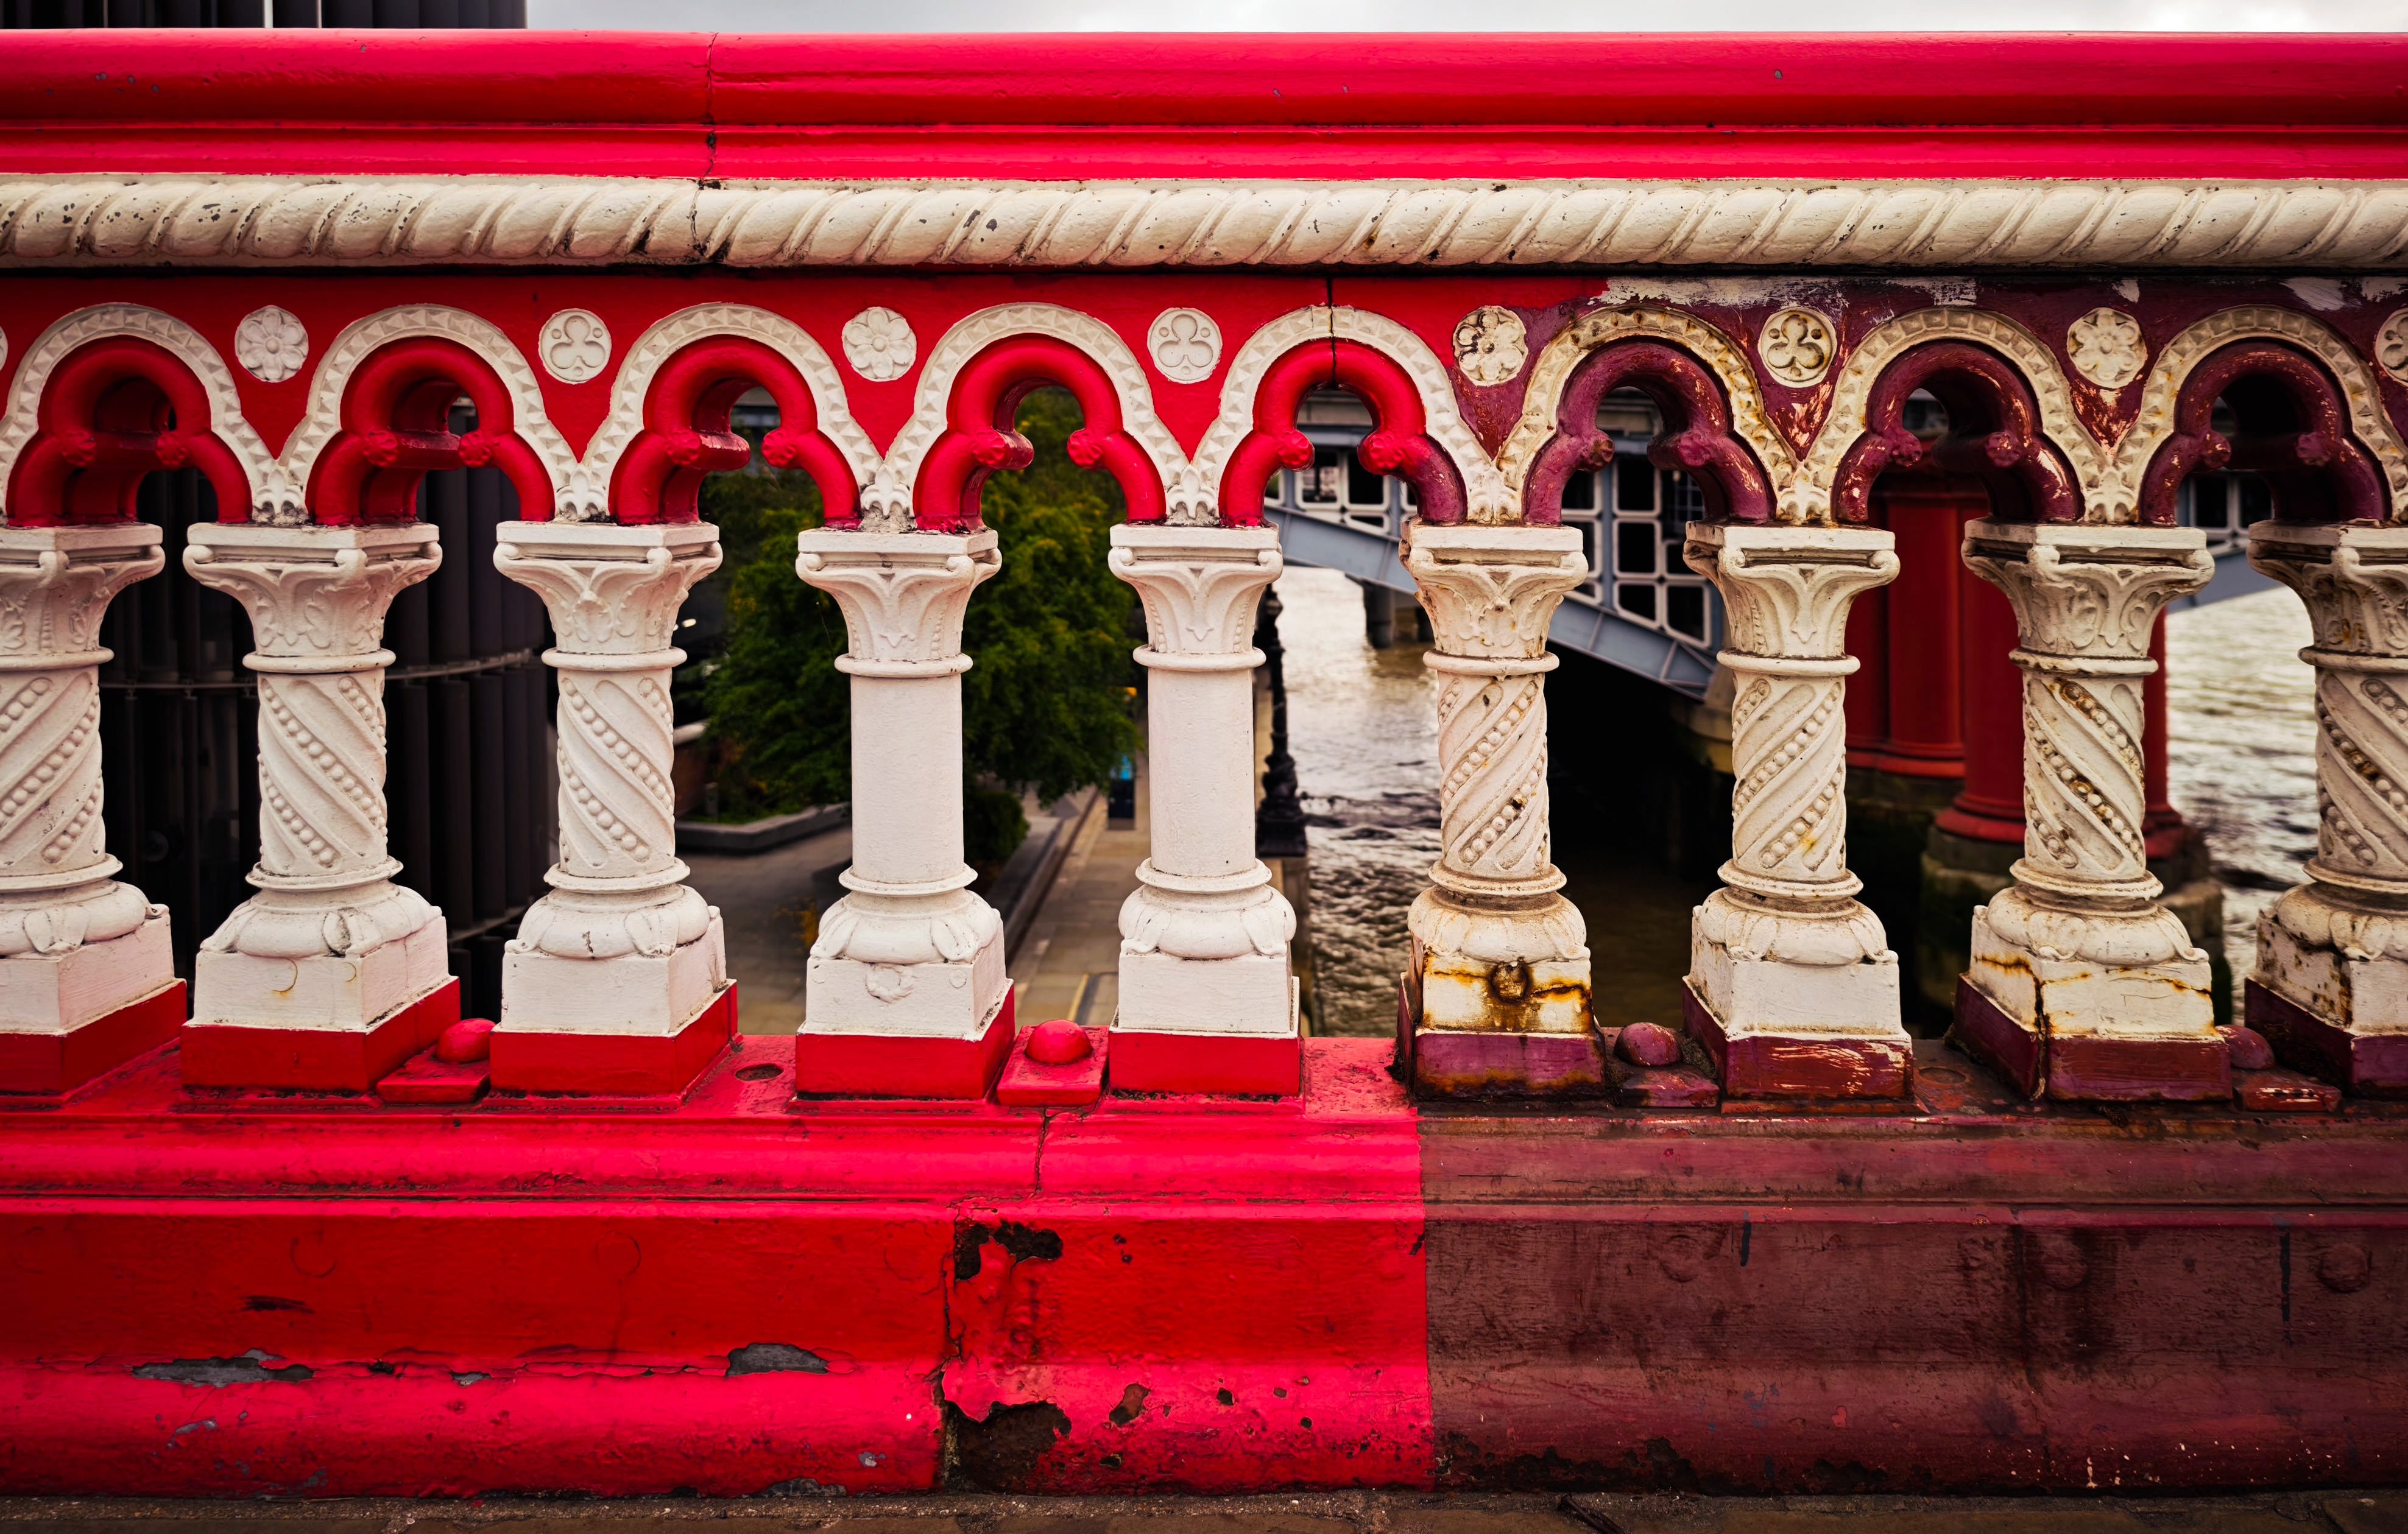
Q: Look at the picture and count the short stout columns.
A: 9